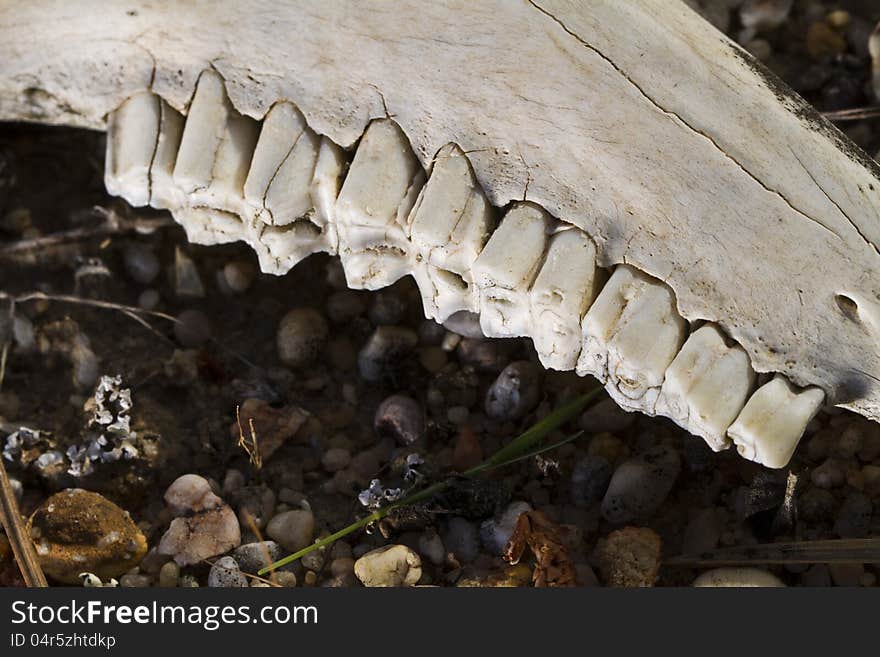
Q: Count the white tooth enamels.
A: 10